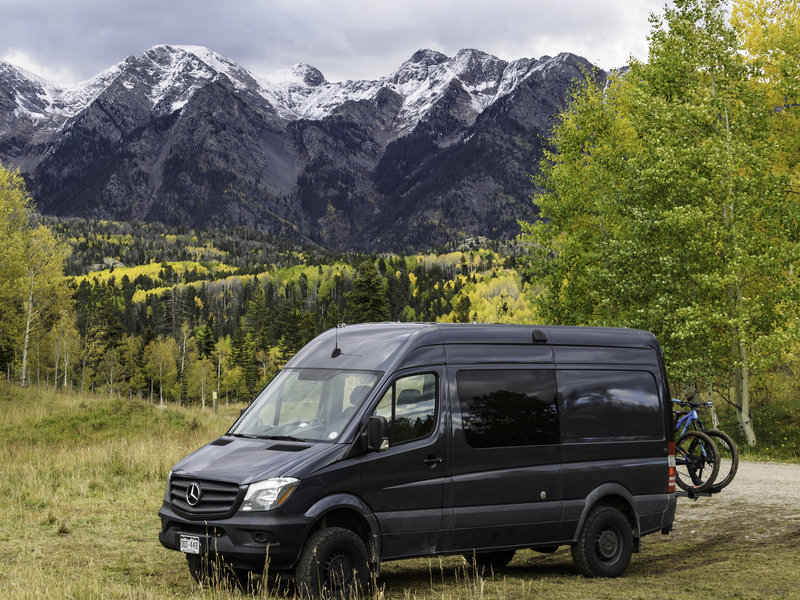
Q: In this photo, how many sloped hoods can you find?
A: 1